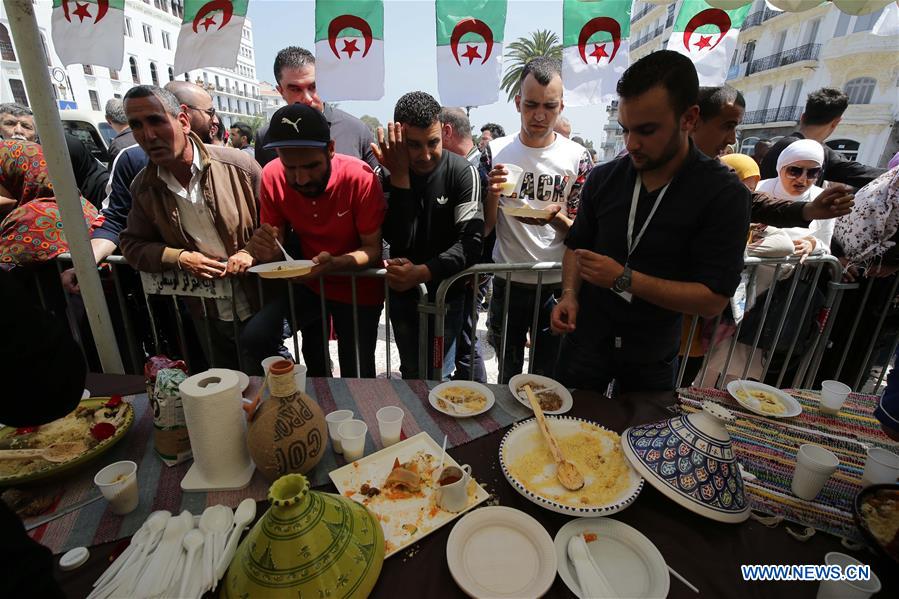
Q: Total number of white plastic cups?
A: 11